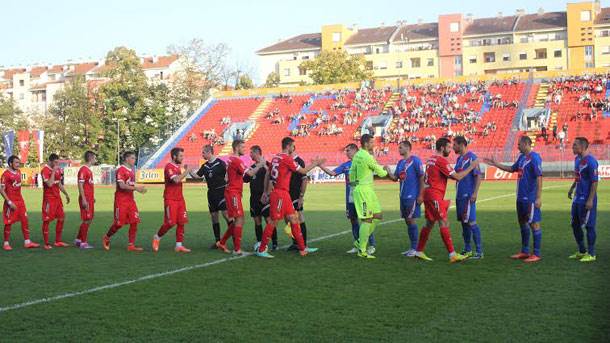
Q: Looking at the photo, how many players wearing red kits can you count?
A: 8